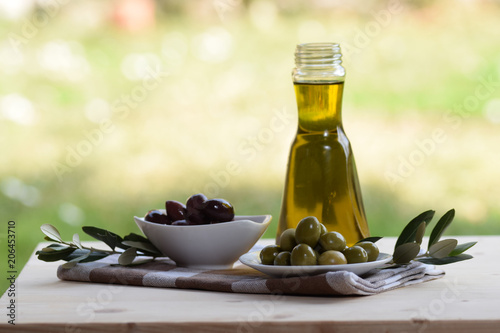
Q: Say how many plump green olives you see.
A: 10